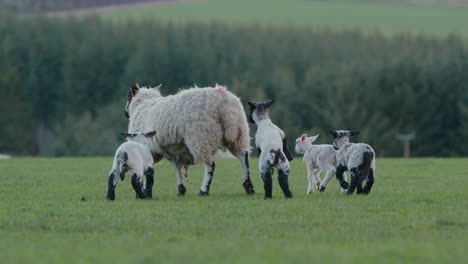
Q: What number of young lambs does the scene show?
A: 4